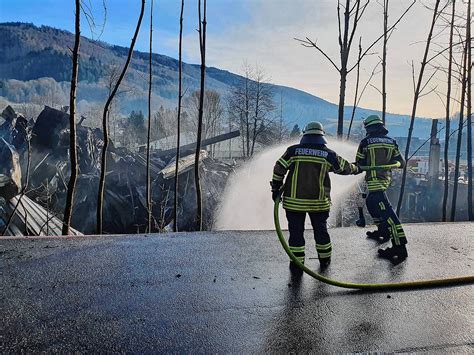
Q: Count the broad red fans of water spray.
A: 0